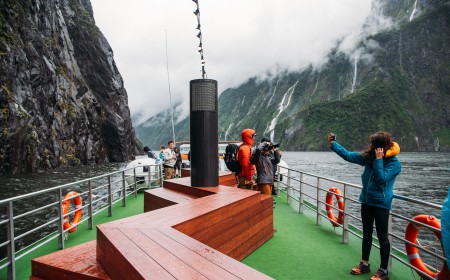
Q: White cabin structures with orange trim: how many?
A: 1